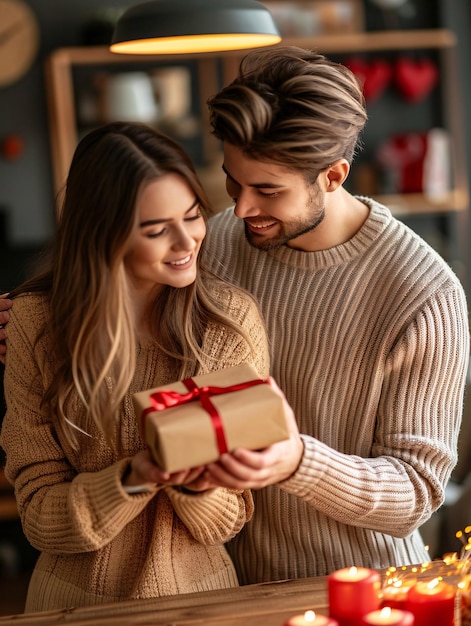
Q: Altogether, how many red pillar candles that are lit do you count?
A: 4